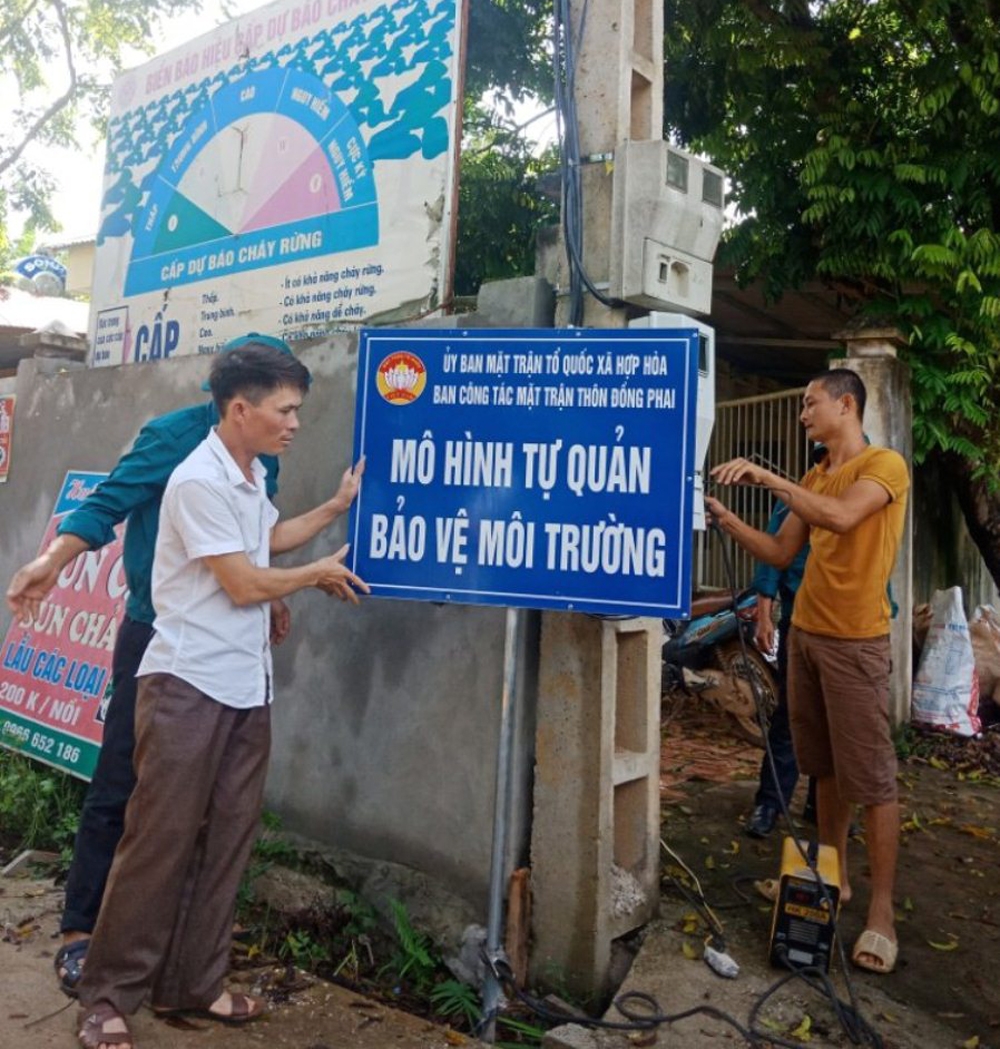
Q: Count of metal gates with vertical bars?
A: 1